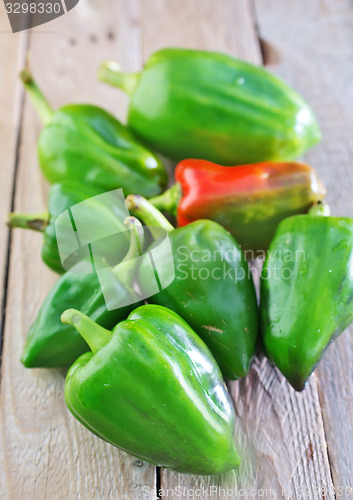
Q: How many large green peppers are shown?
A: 7